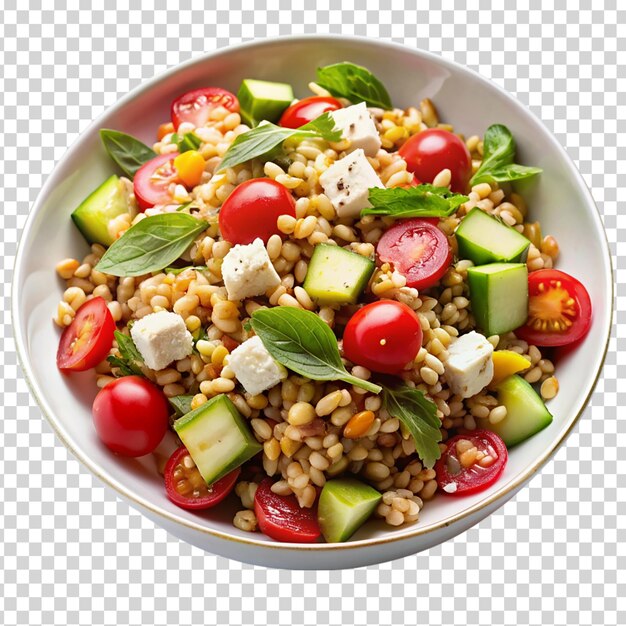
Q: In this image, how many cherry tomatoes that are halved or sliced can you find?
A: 8